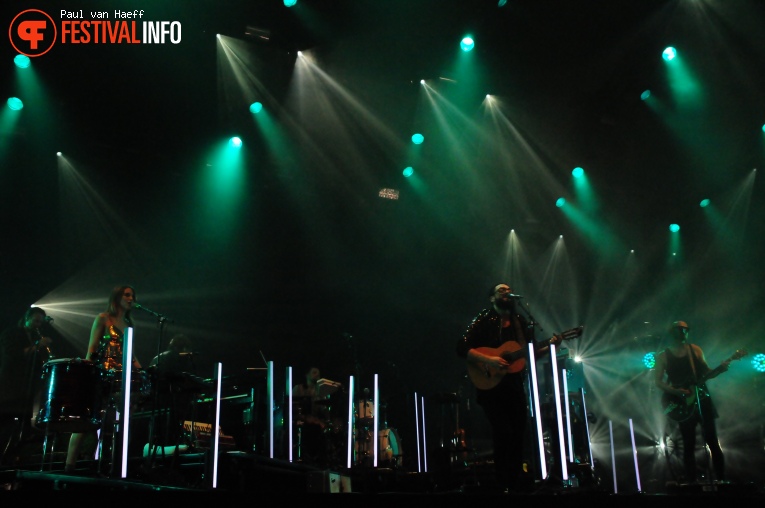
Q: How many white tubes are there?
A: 14